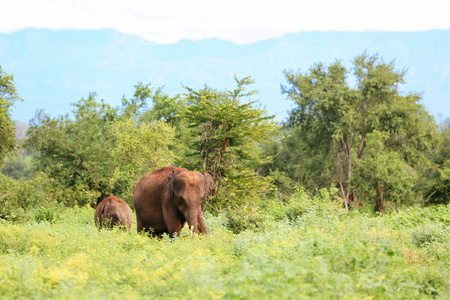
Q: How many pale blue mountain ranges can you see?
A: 1